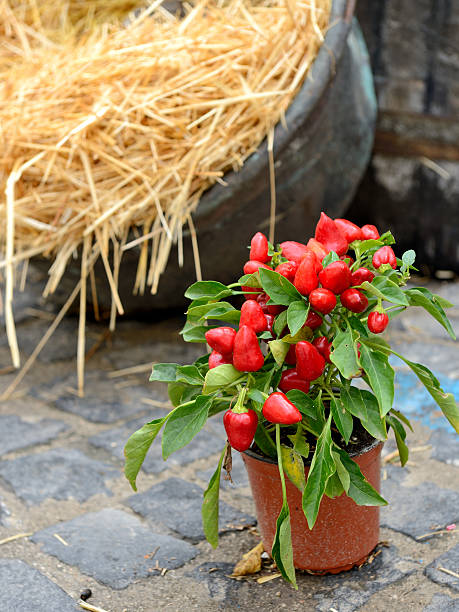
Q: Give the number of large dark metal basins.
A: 1